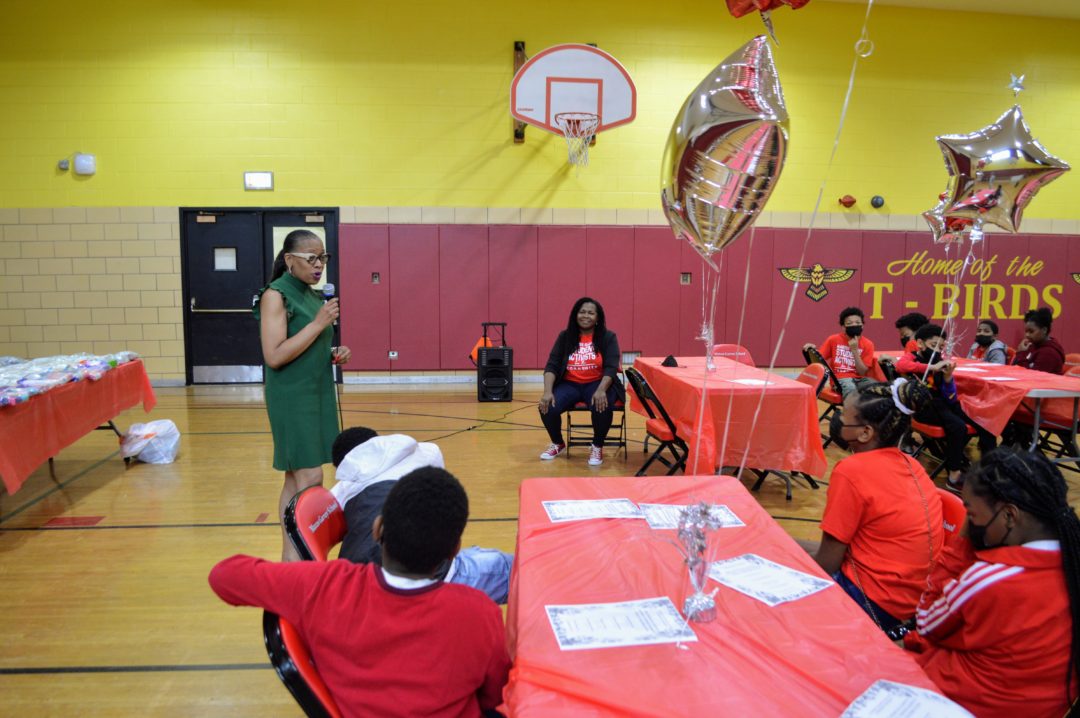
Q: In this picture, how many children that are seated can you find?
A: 9